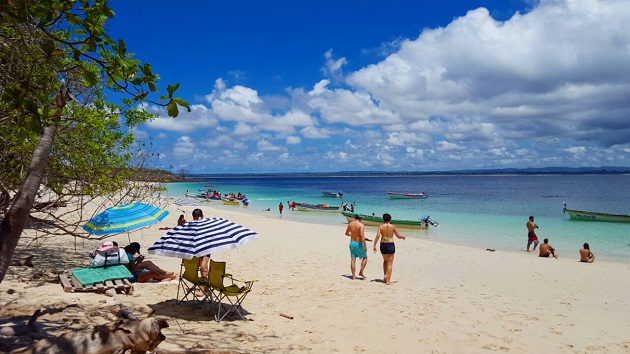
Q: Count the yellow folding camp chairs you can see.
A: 2